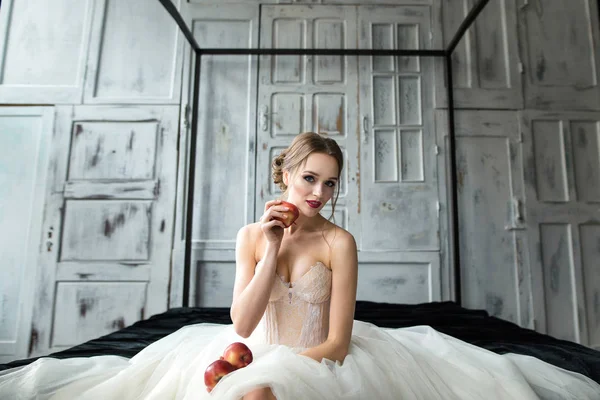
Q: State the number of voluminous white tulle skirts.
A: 1